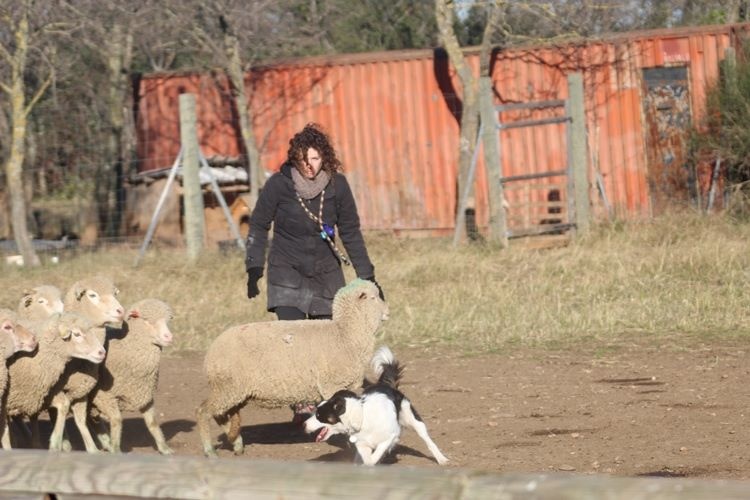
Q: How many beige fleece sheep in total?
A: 6